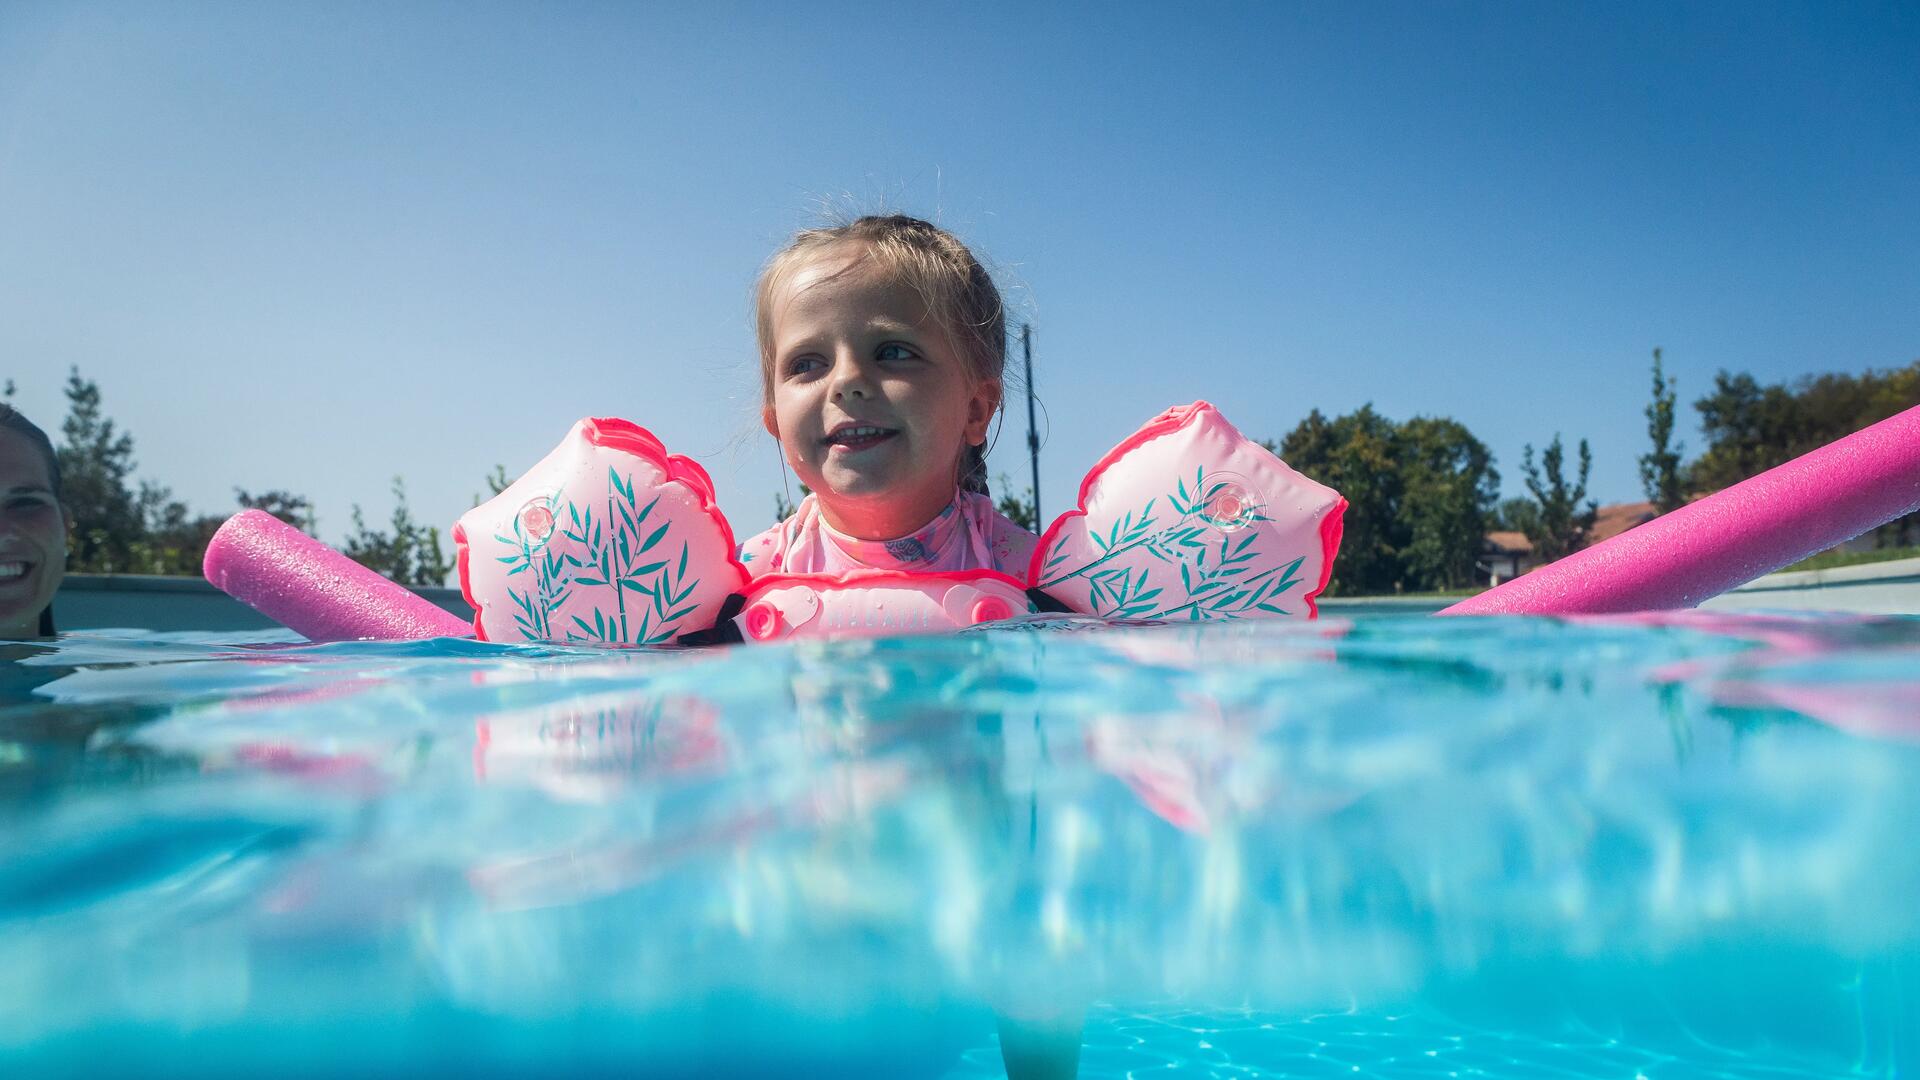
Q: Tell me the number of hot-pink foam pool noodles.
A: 2